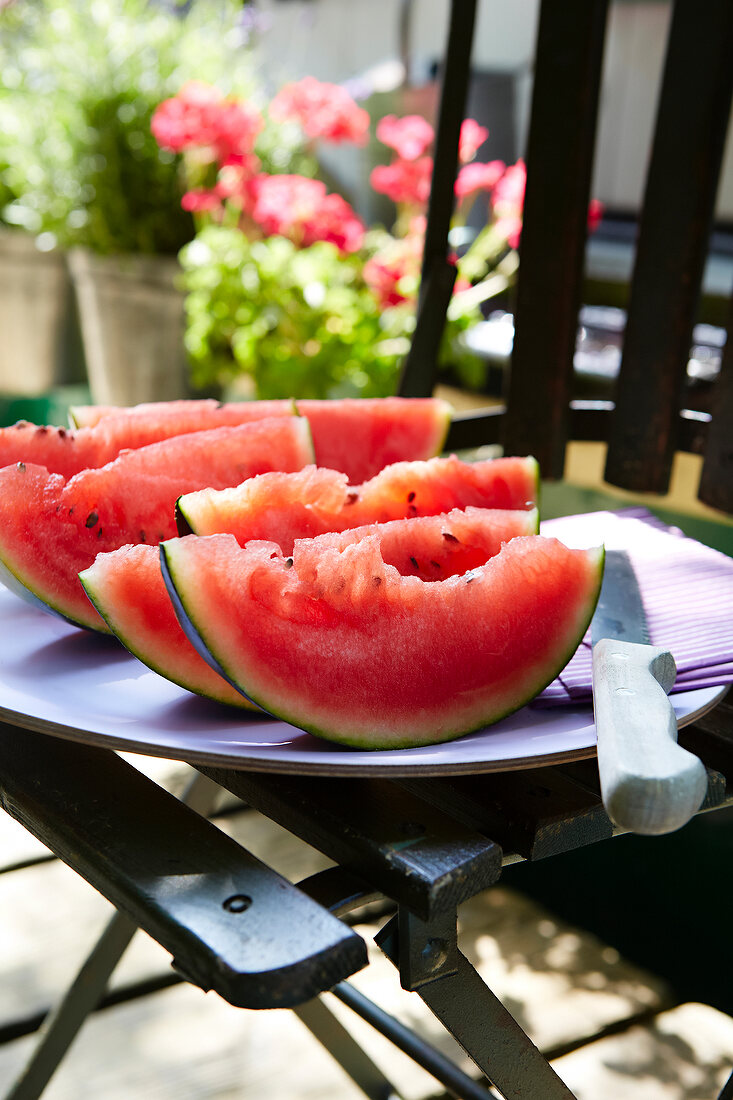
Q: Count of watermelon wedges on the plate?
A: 6